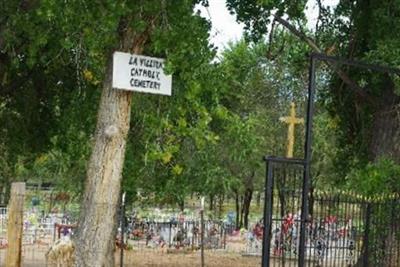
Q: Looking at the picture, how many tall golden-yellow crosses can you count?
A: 1